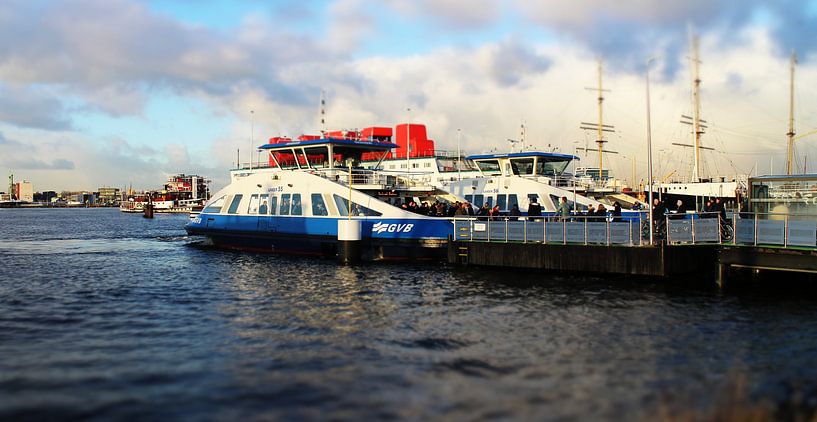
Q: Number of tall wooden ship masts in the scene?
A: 3